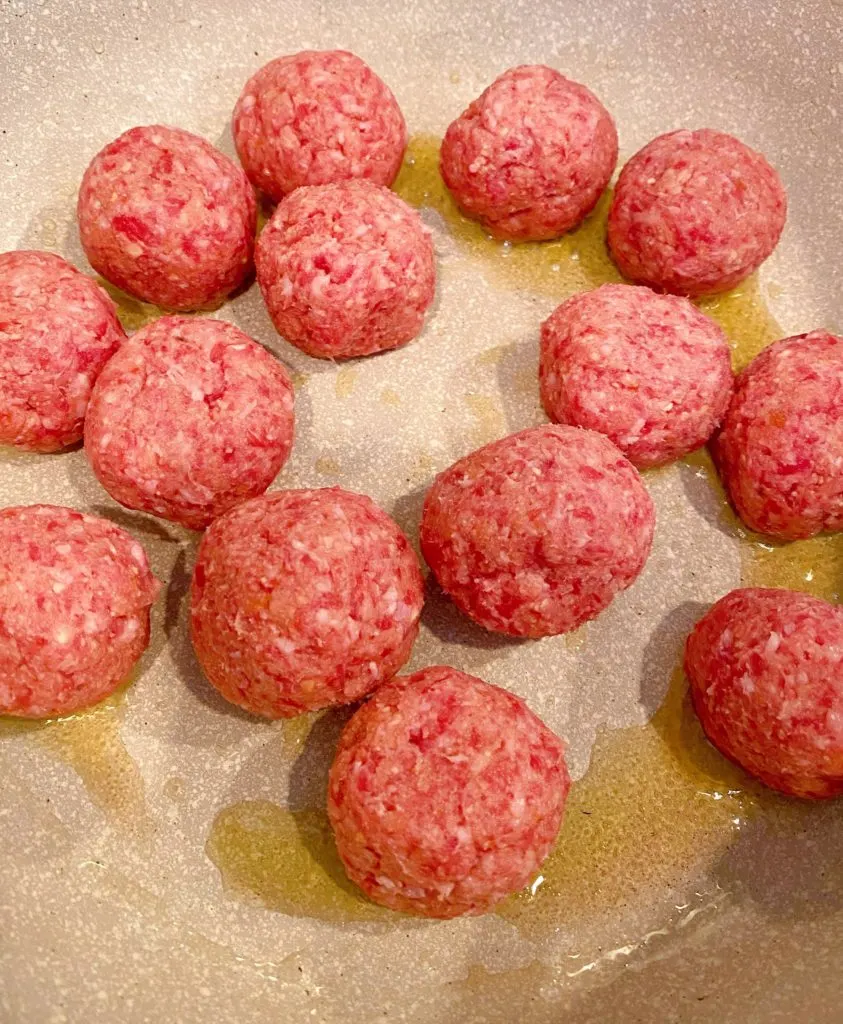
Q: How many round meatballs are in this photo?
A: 14